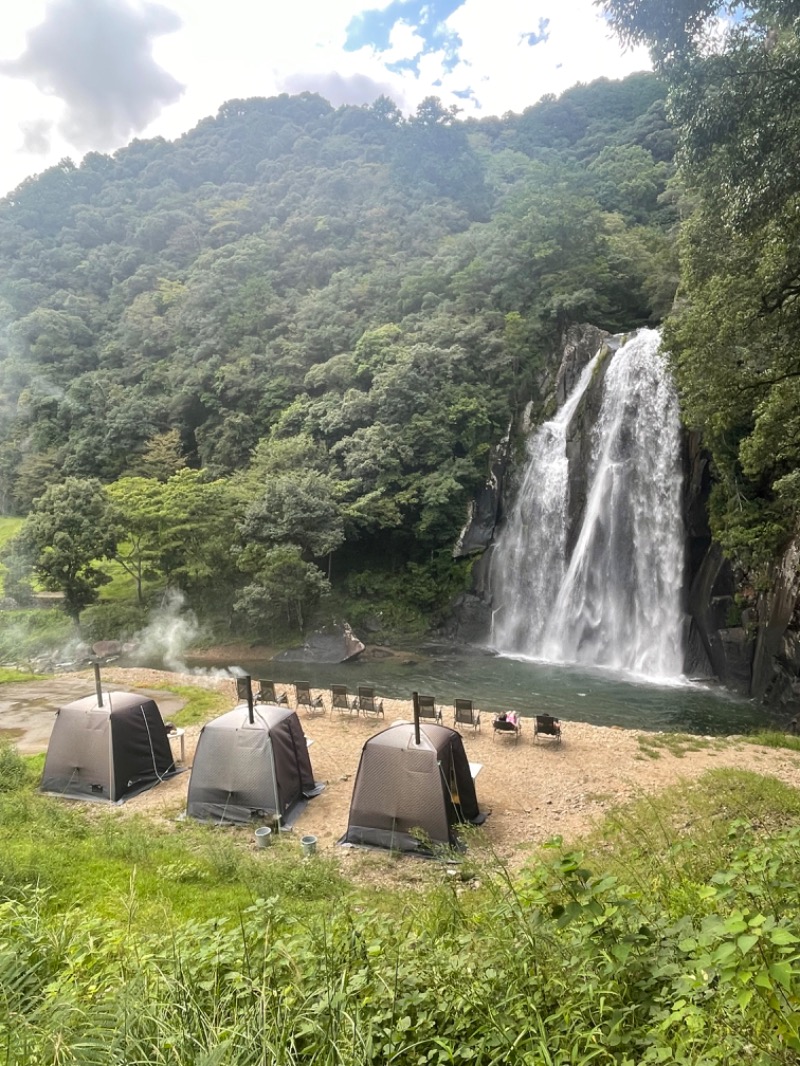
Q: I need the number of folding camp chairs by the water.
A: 9